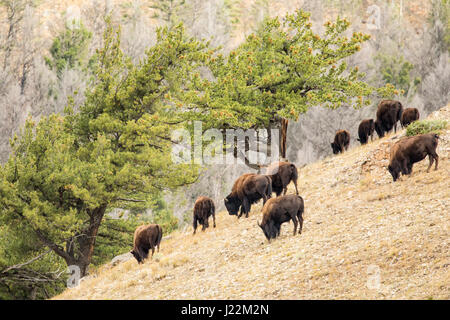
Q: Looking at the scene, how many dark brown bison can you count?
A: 10